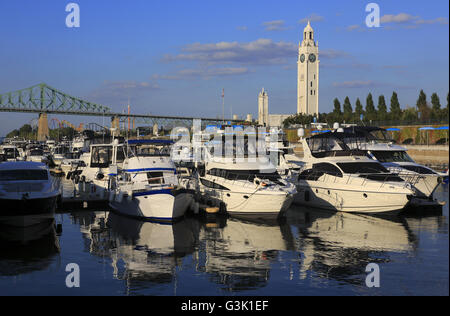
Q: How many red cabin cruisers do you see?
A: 0